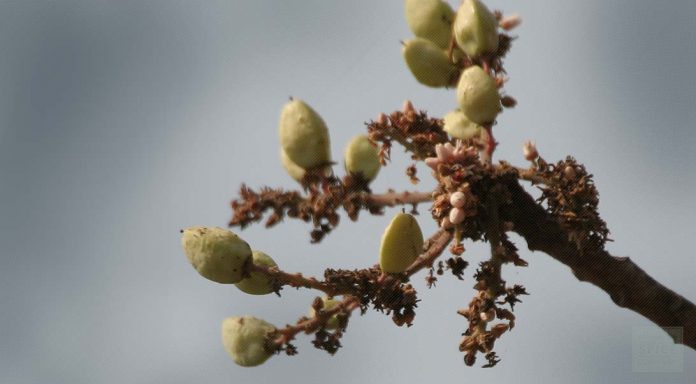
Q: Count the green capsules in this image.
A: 13